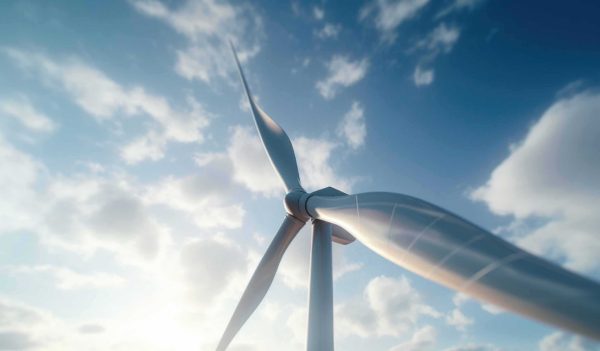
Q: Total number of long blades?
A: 3